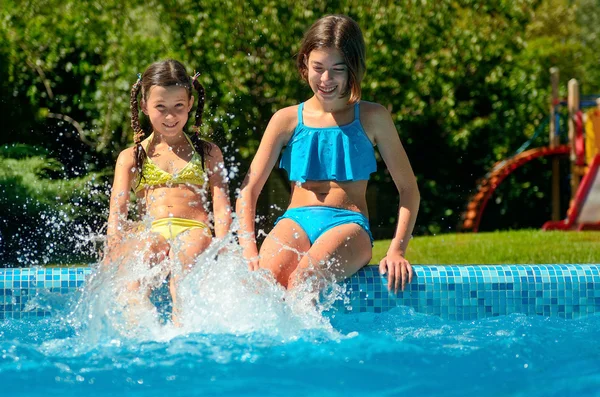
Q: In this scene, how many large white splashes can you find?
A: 2